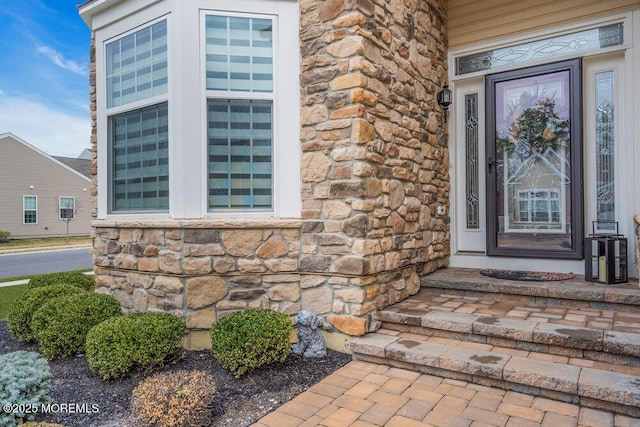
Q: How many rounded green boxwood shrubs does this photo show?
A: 5